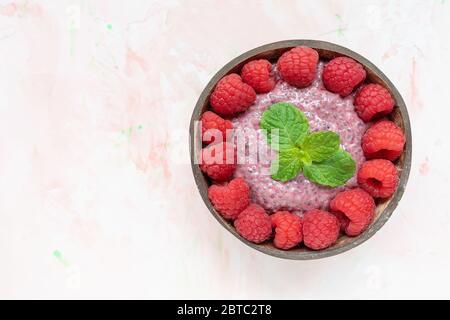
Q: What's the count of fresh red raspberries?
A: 14